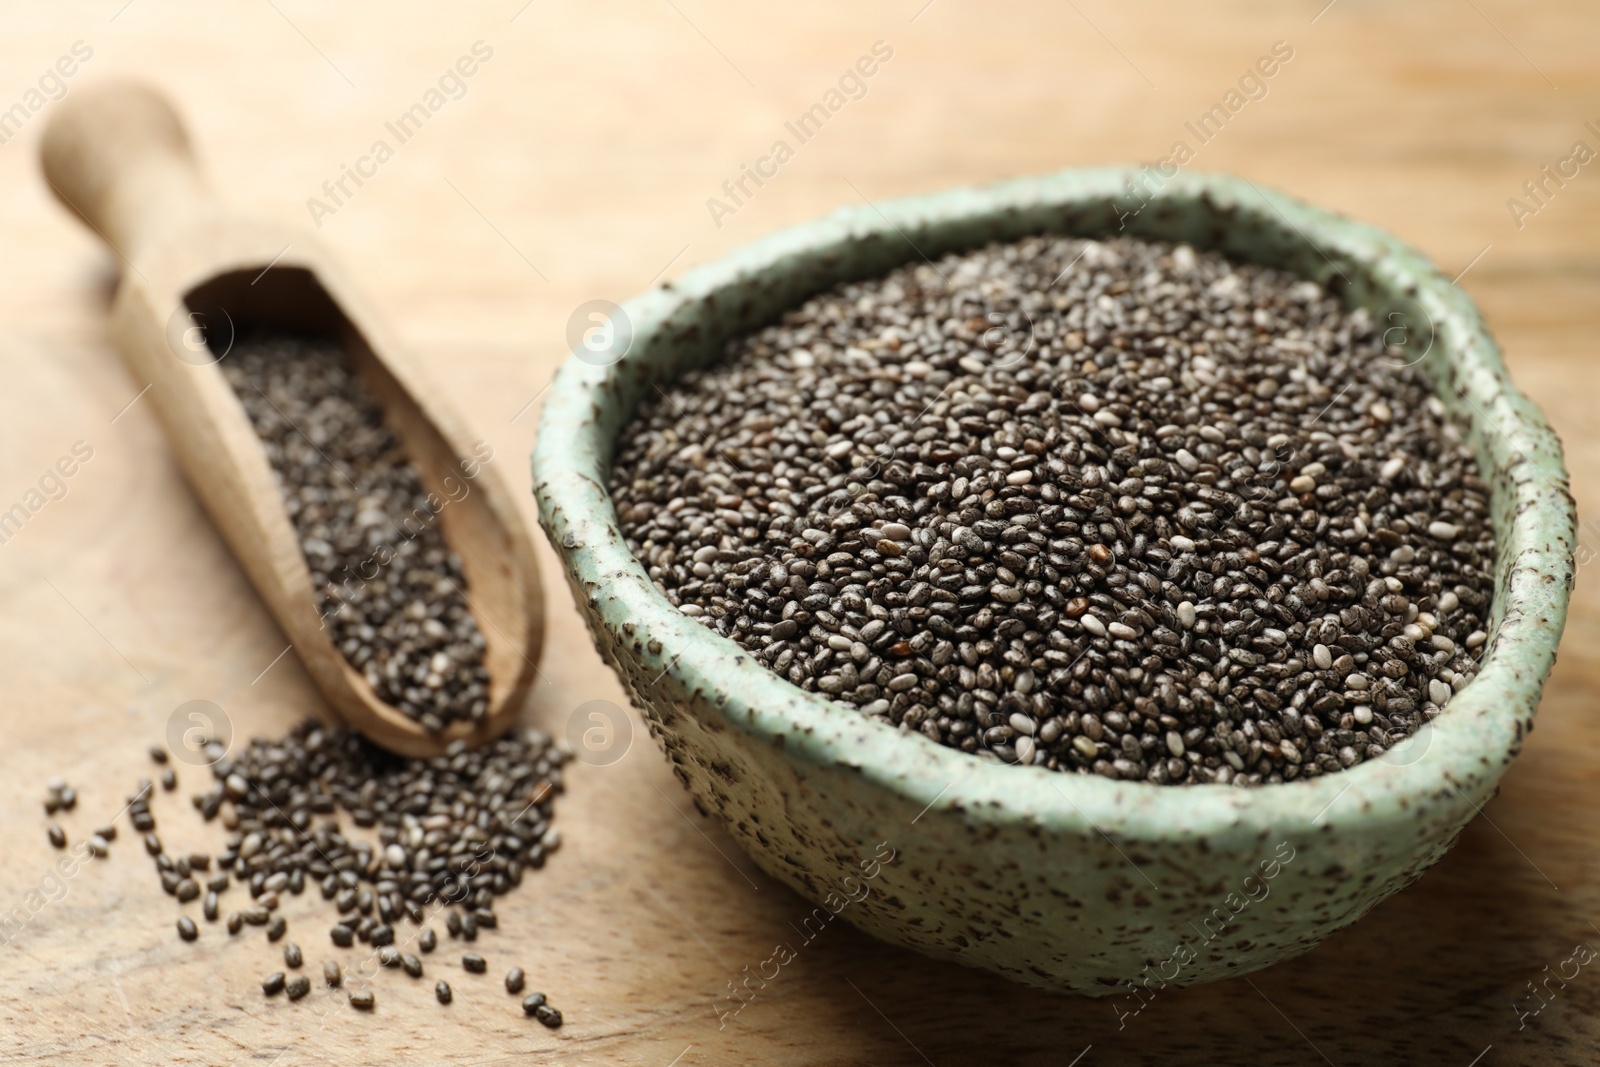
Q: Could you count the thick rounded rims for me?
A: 1